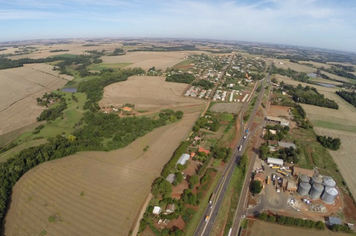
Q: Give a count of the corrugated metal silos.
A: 6